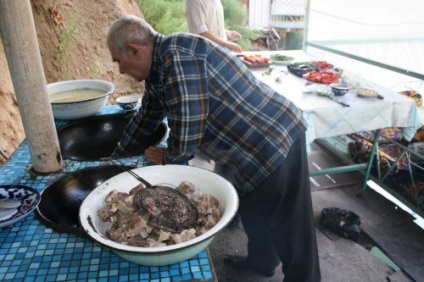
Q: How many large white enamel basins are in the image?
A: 2